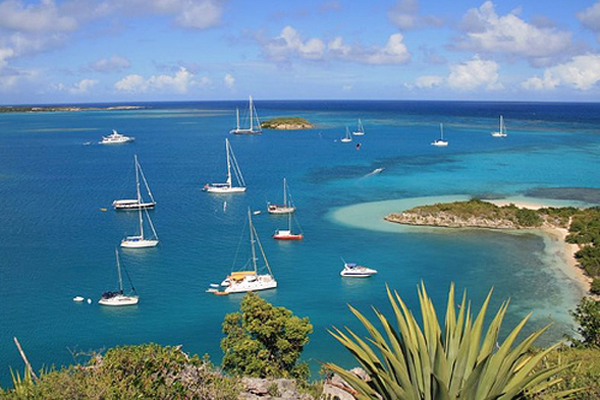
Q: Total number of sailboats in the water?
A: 12